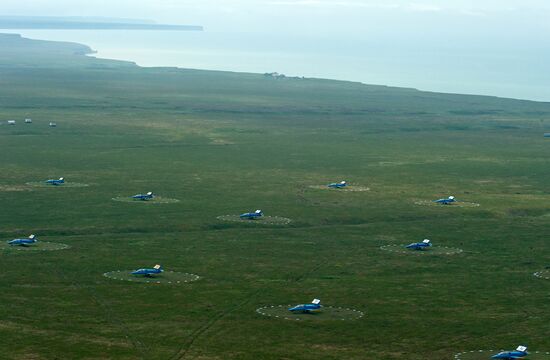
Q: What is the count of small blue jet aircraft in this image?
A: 10